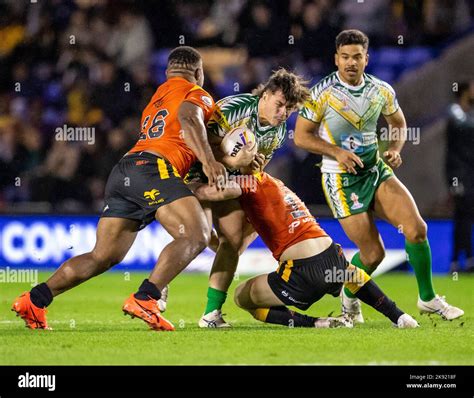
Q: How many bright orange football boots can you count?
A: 2